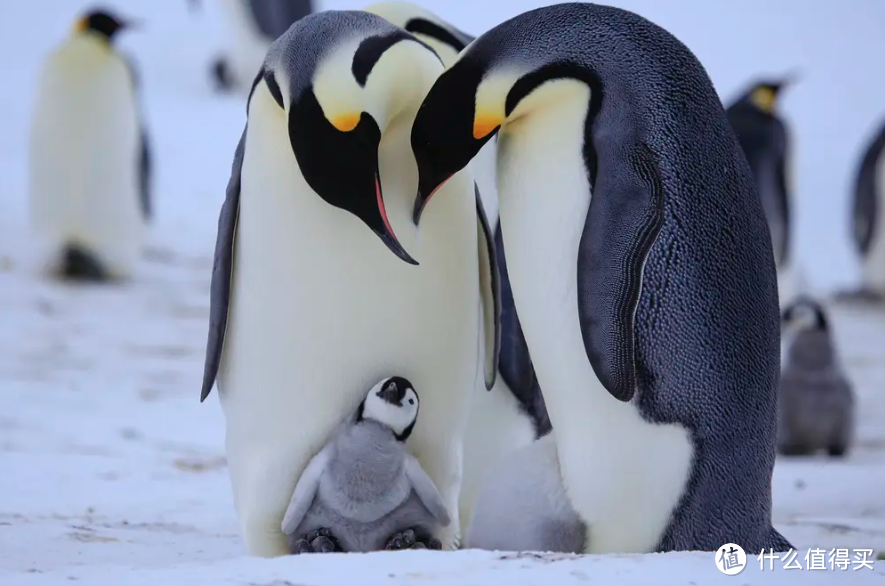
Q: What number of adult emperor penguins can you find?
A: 7